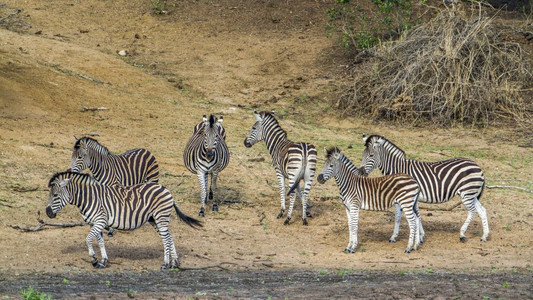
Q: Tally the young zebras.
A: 1